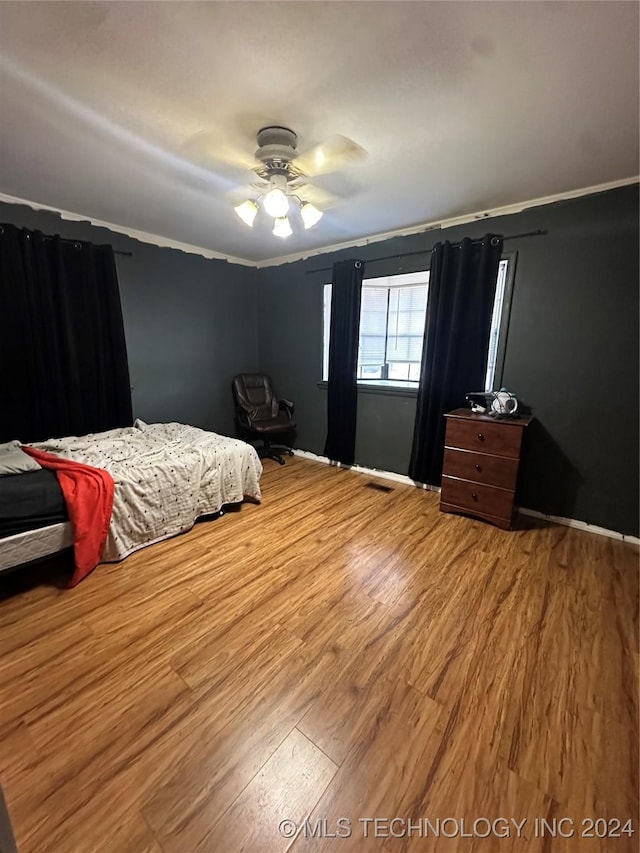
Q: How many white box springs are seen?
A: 1